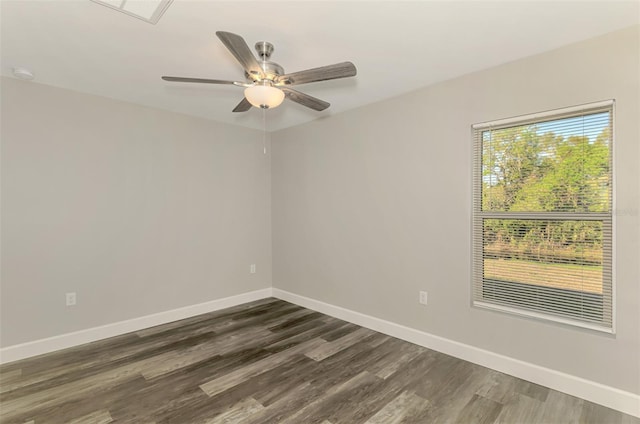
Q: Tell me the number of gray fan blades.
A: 5